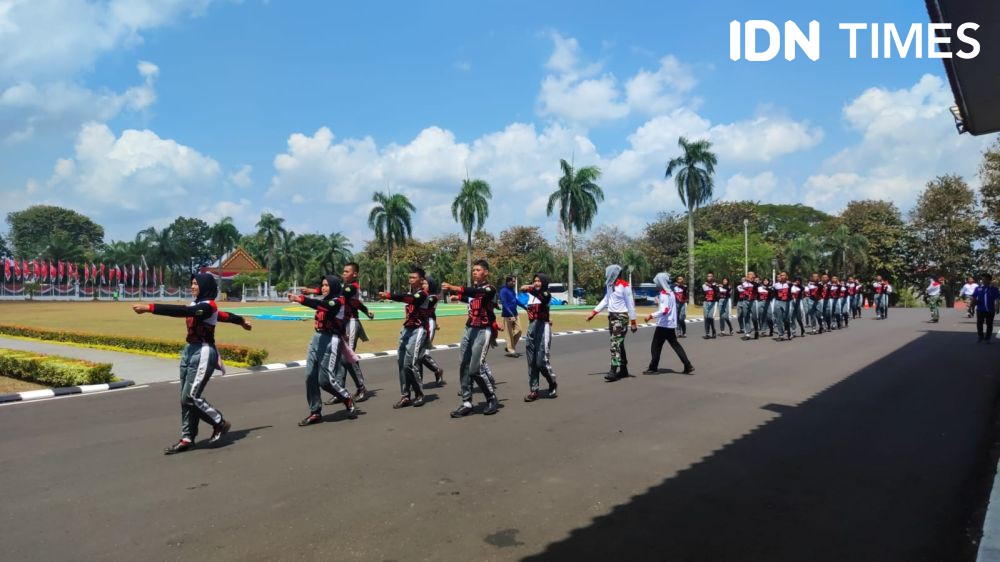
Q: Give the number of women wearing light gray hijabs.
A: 2